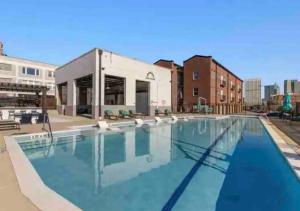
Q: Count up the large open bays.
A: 4